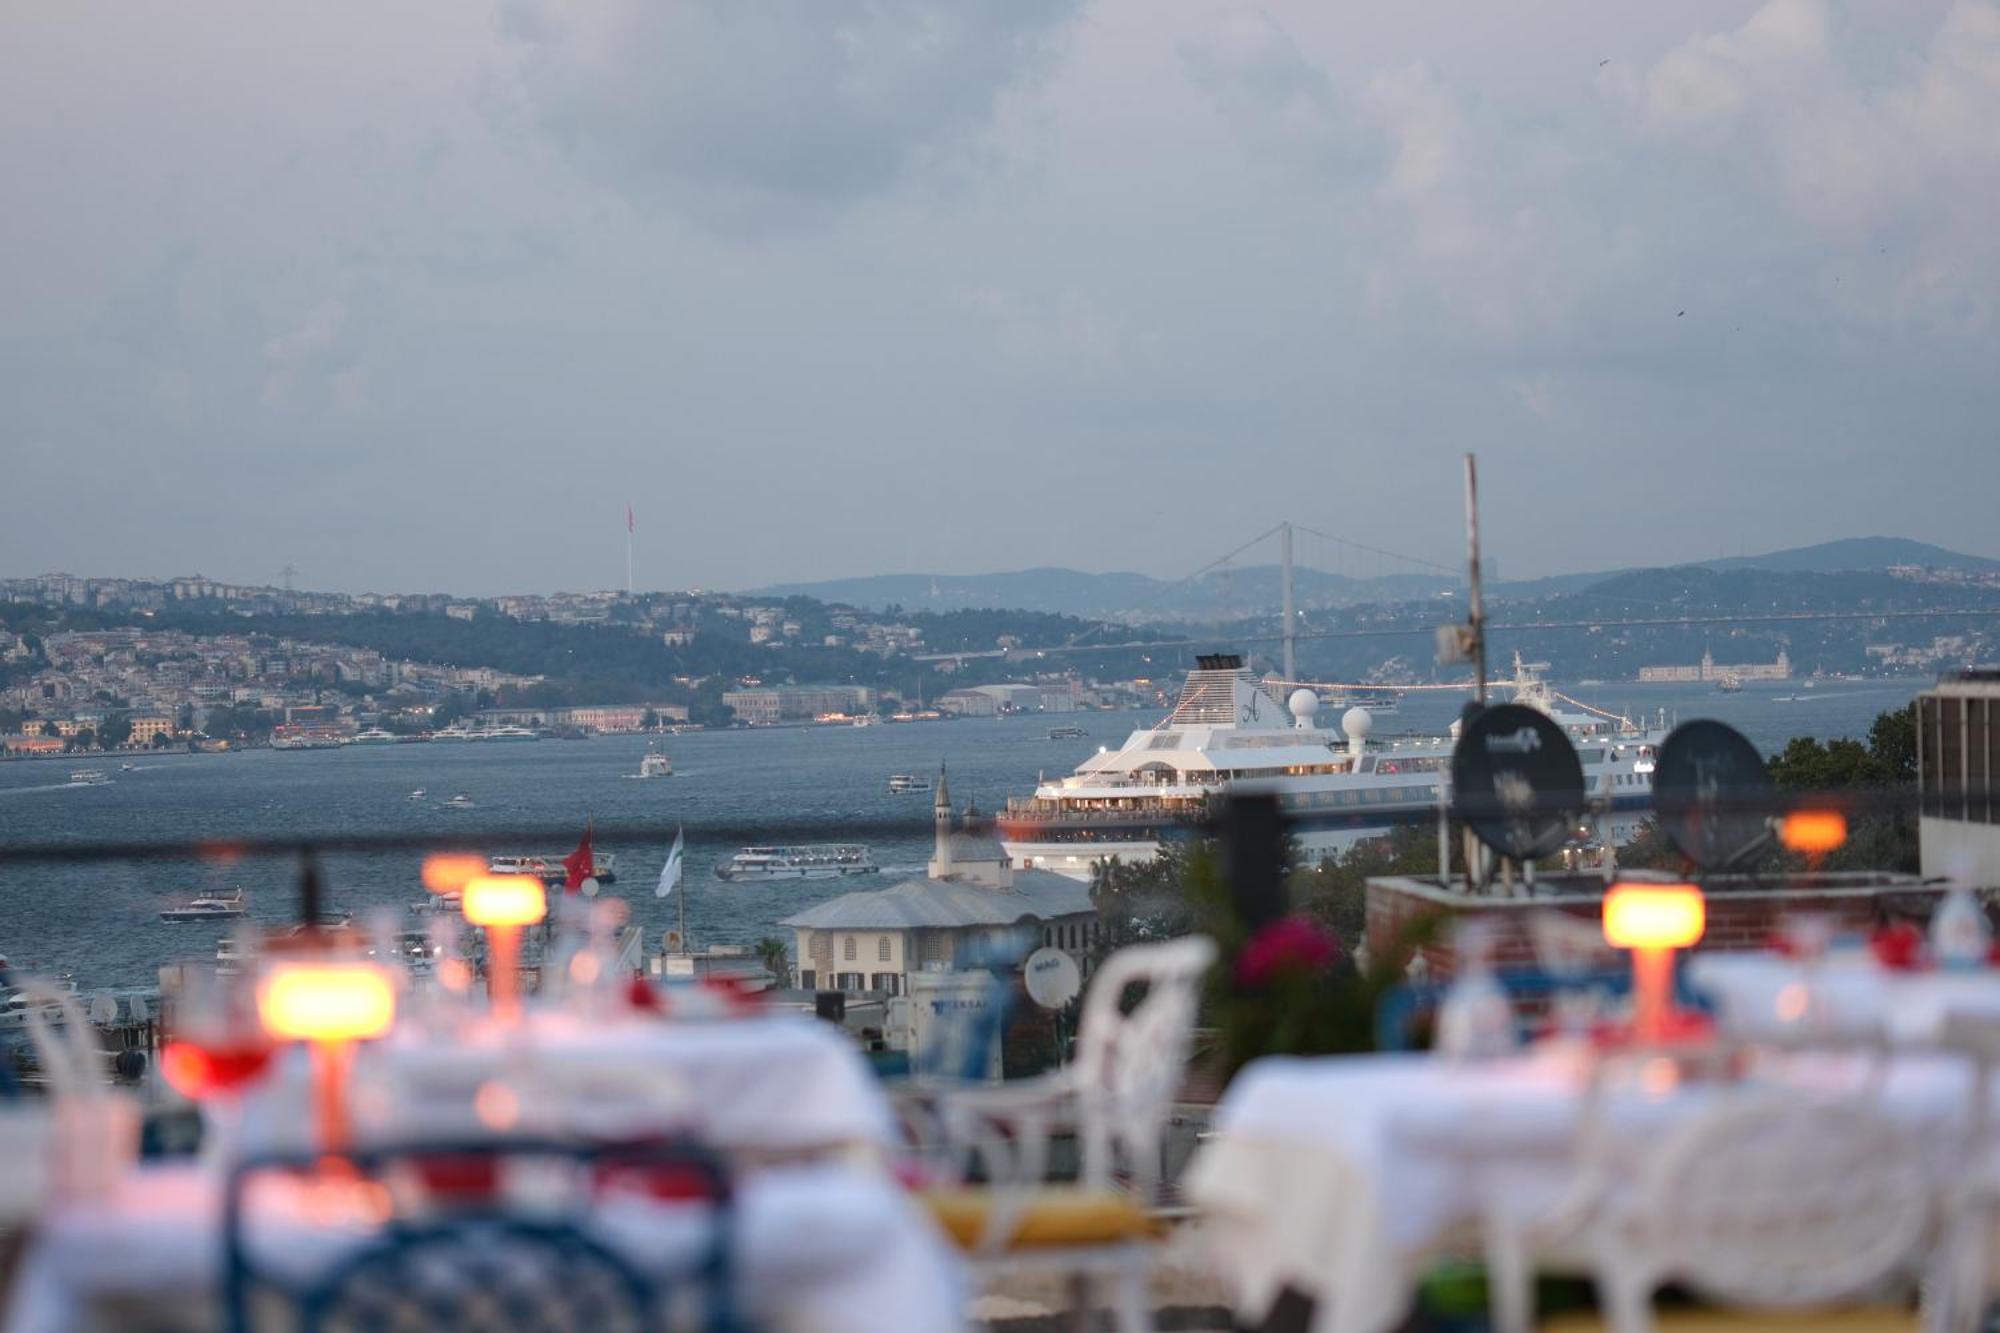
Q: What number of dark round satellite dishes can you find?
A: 2